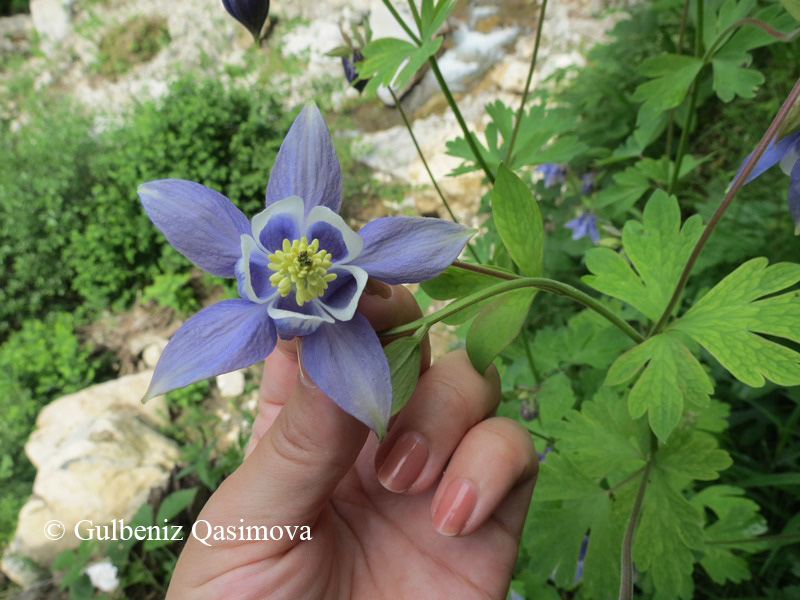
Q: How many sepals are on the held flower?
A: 5